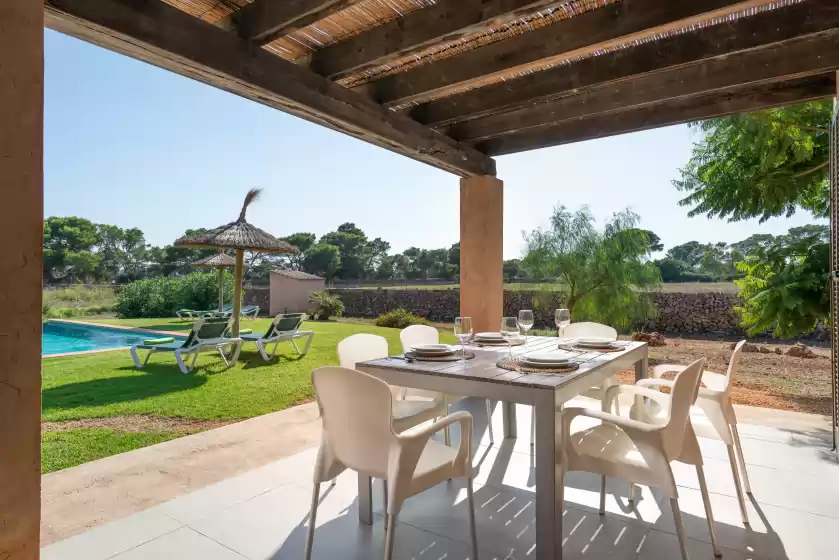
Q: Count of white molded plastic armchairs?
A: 6